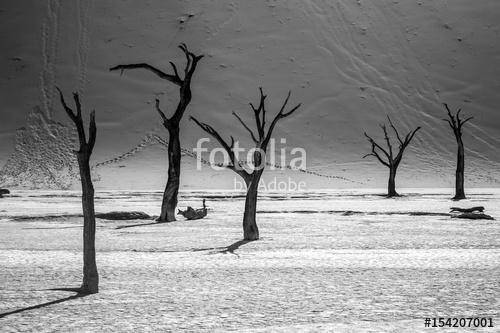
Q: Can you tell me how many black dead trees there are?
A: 5